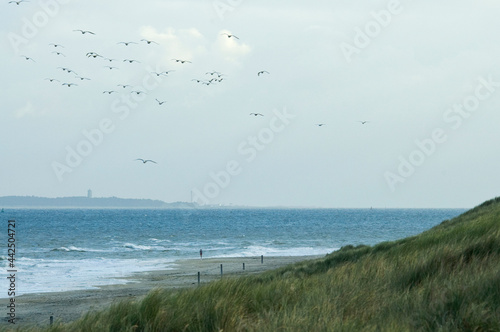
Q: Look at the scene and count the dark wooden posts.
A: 5